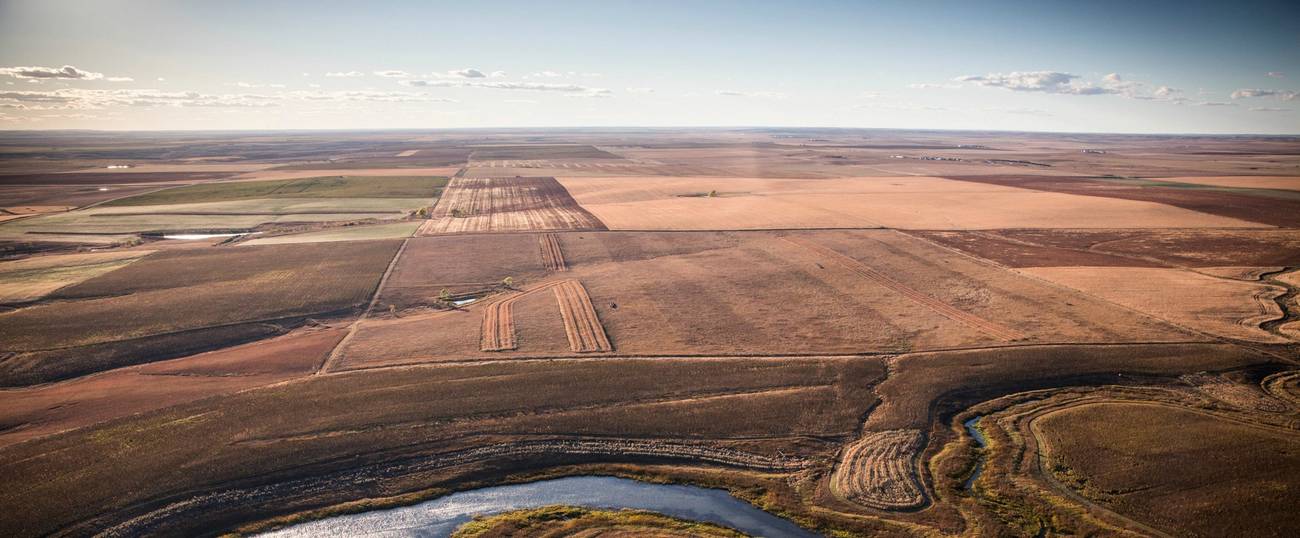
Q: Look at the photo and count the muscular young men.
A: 0